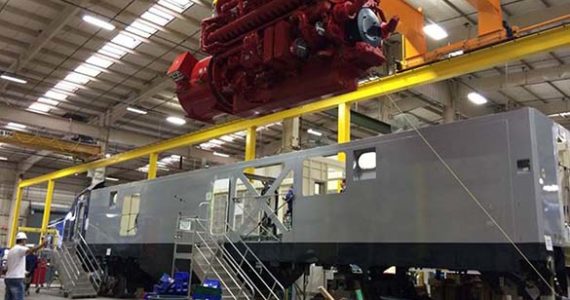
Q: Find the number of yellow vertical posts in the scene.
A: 5